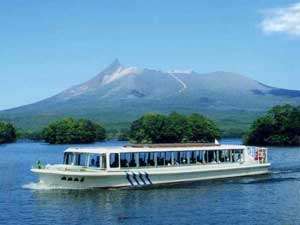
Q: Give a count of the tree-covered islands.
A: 4